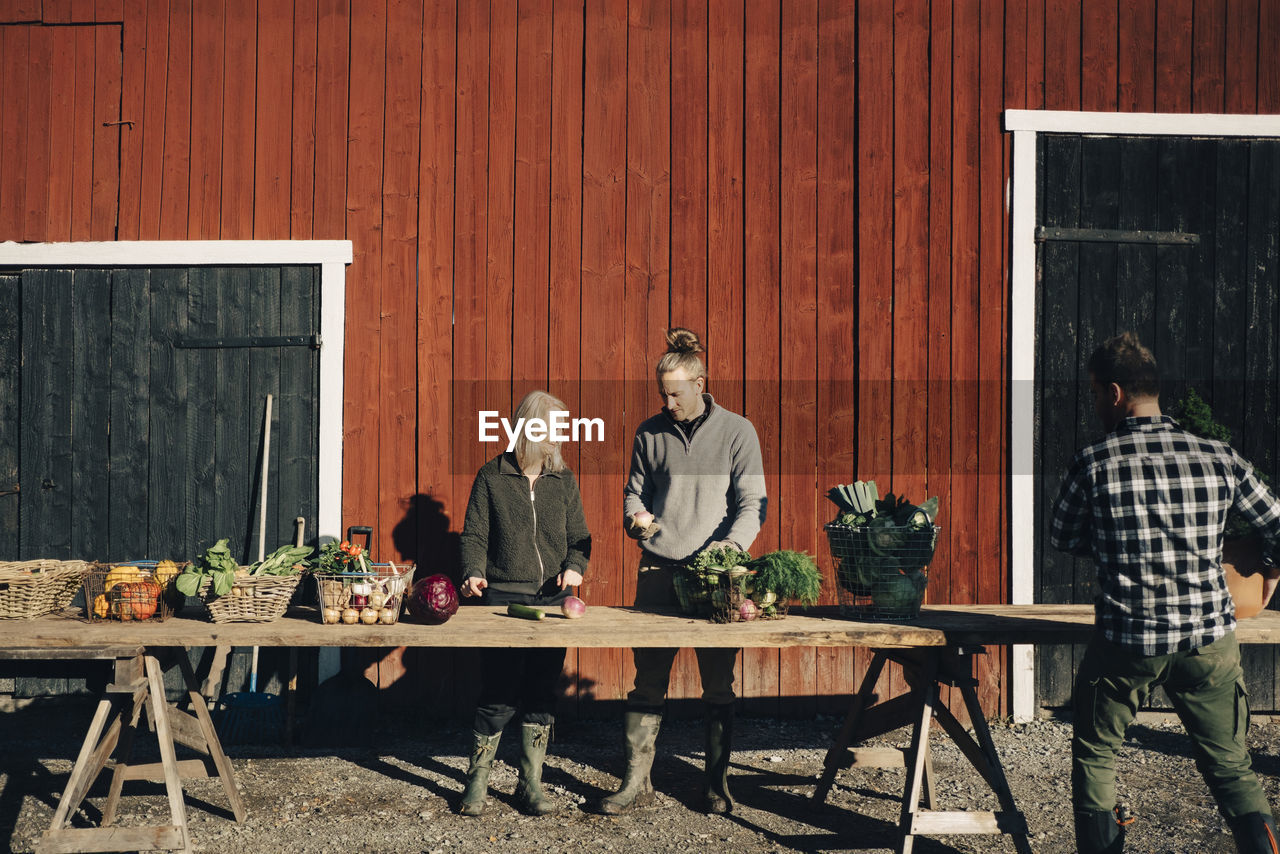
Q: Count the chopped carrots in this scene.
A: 0